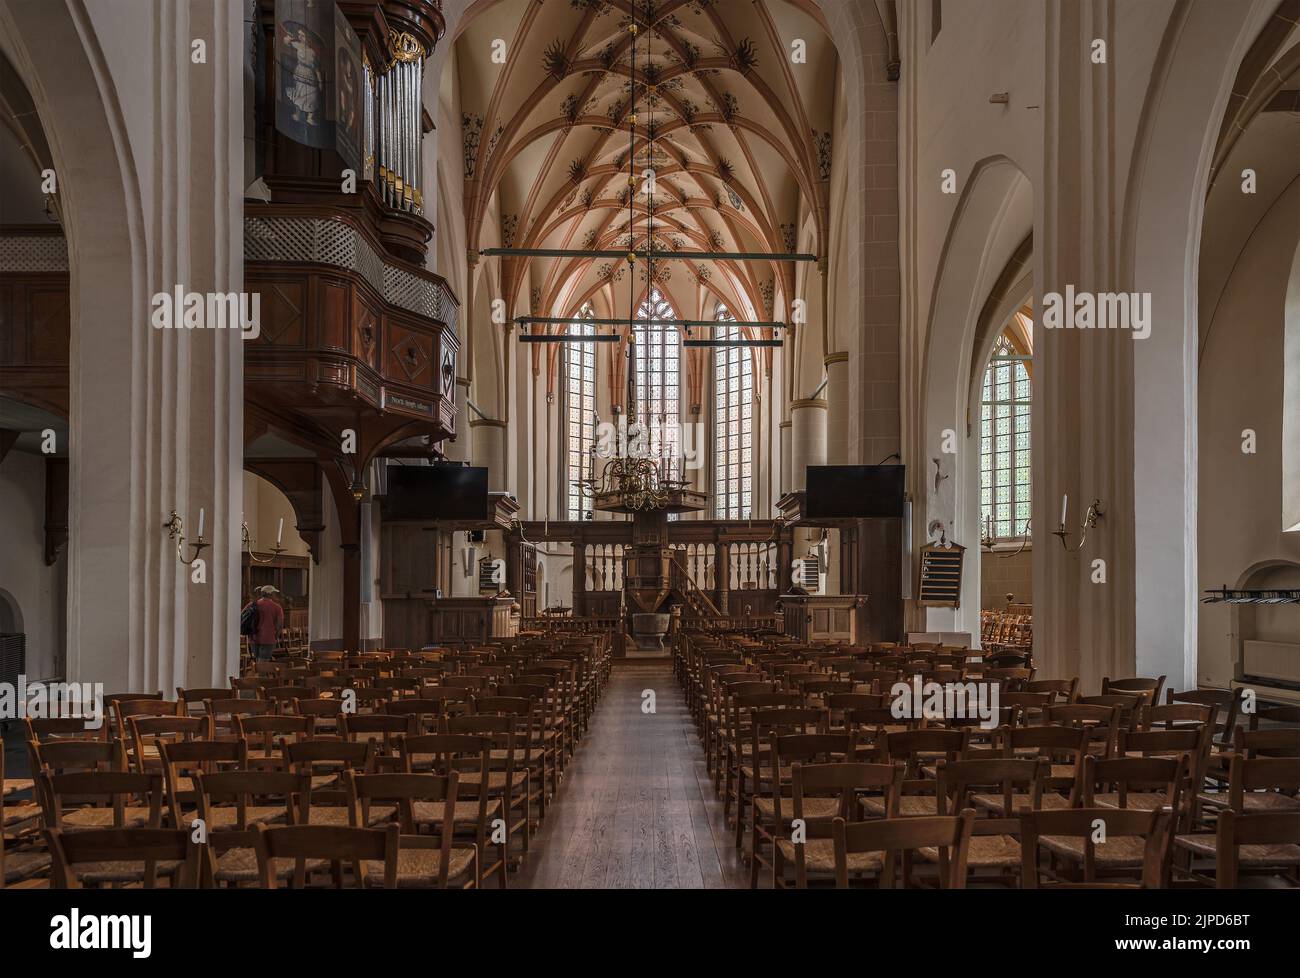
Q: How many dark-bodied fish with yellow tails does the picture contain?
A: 0